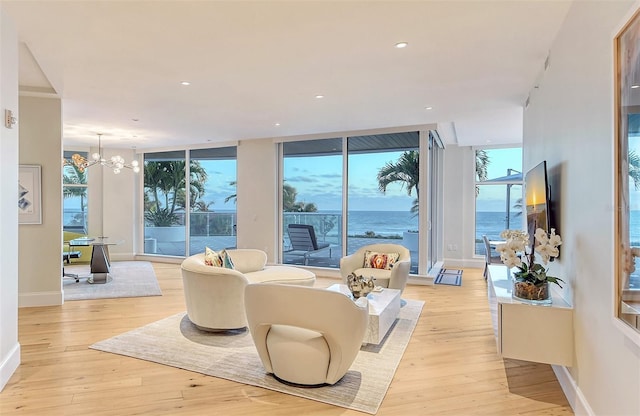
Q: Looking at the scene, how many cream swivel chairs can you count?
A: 2